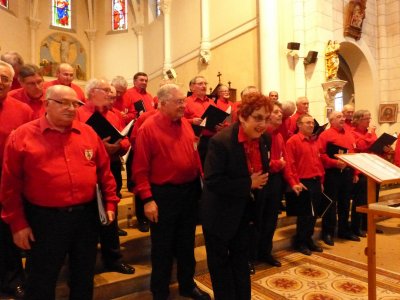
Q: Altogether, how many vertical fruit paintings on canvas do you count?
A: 0